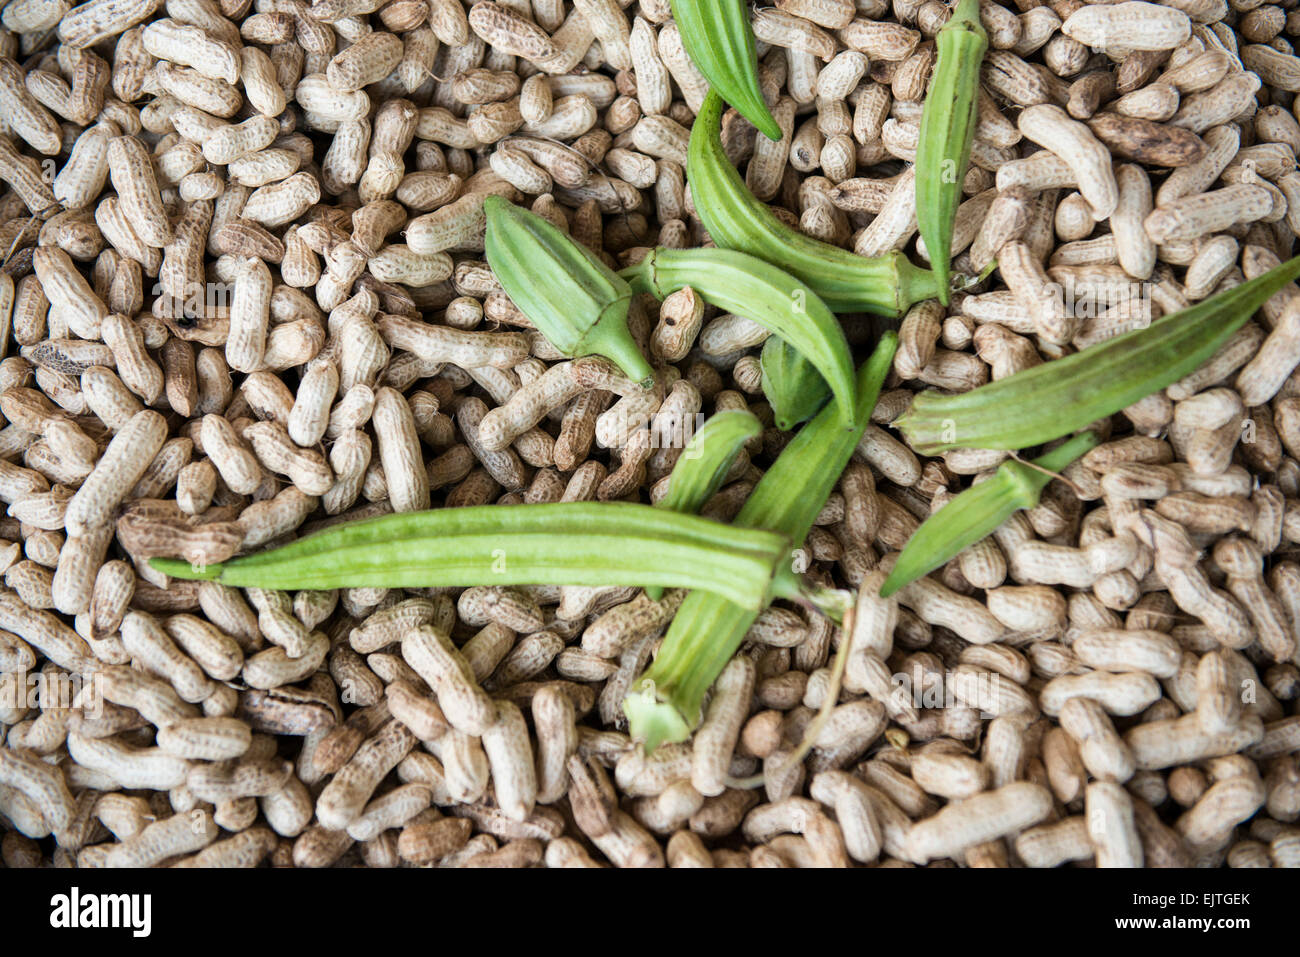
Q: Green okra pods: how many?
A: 11